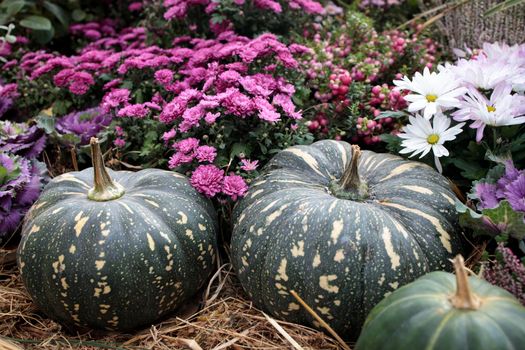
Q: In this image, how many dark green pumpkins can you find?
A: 2